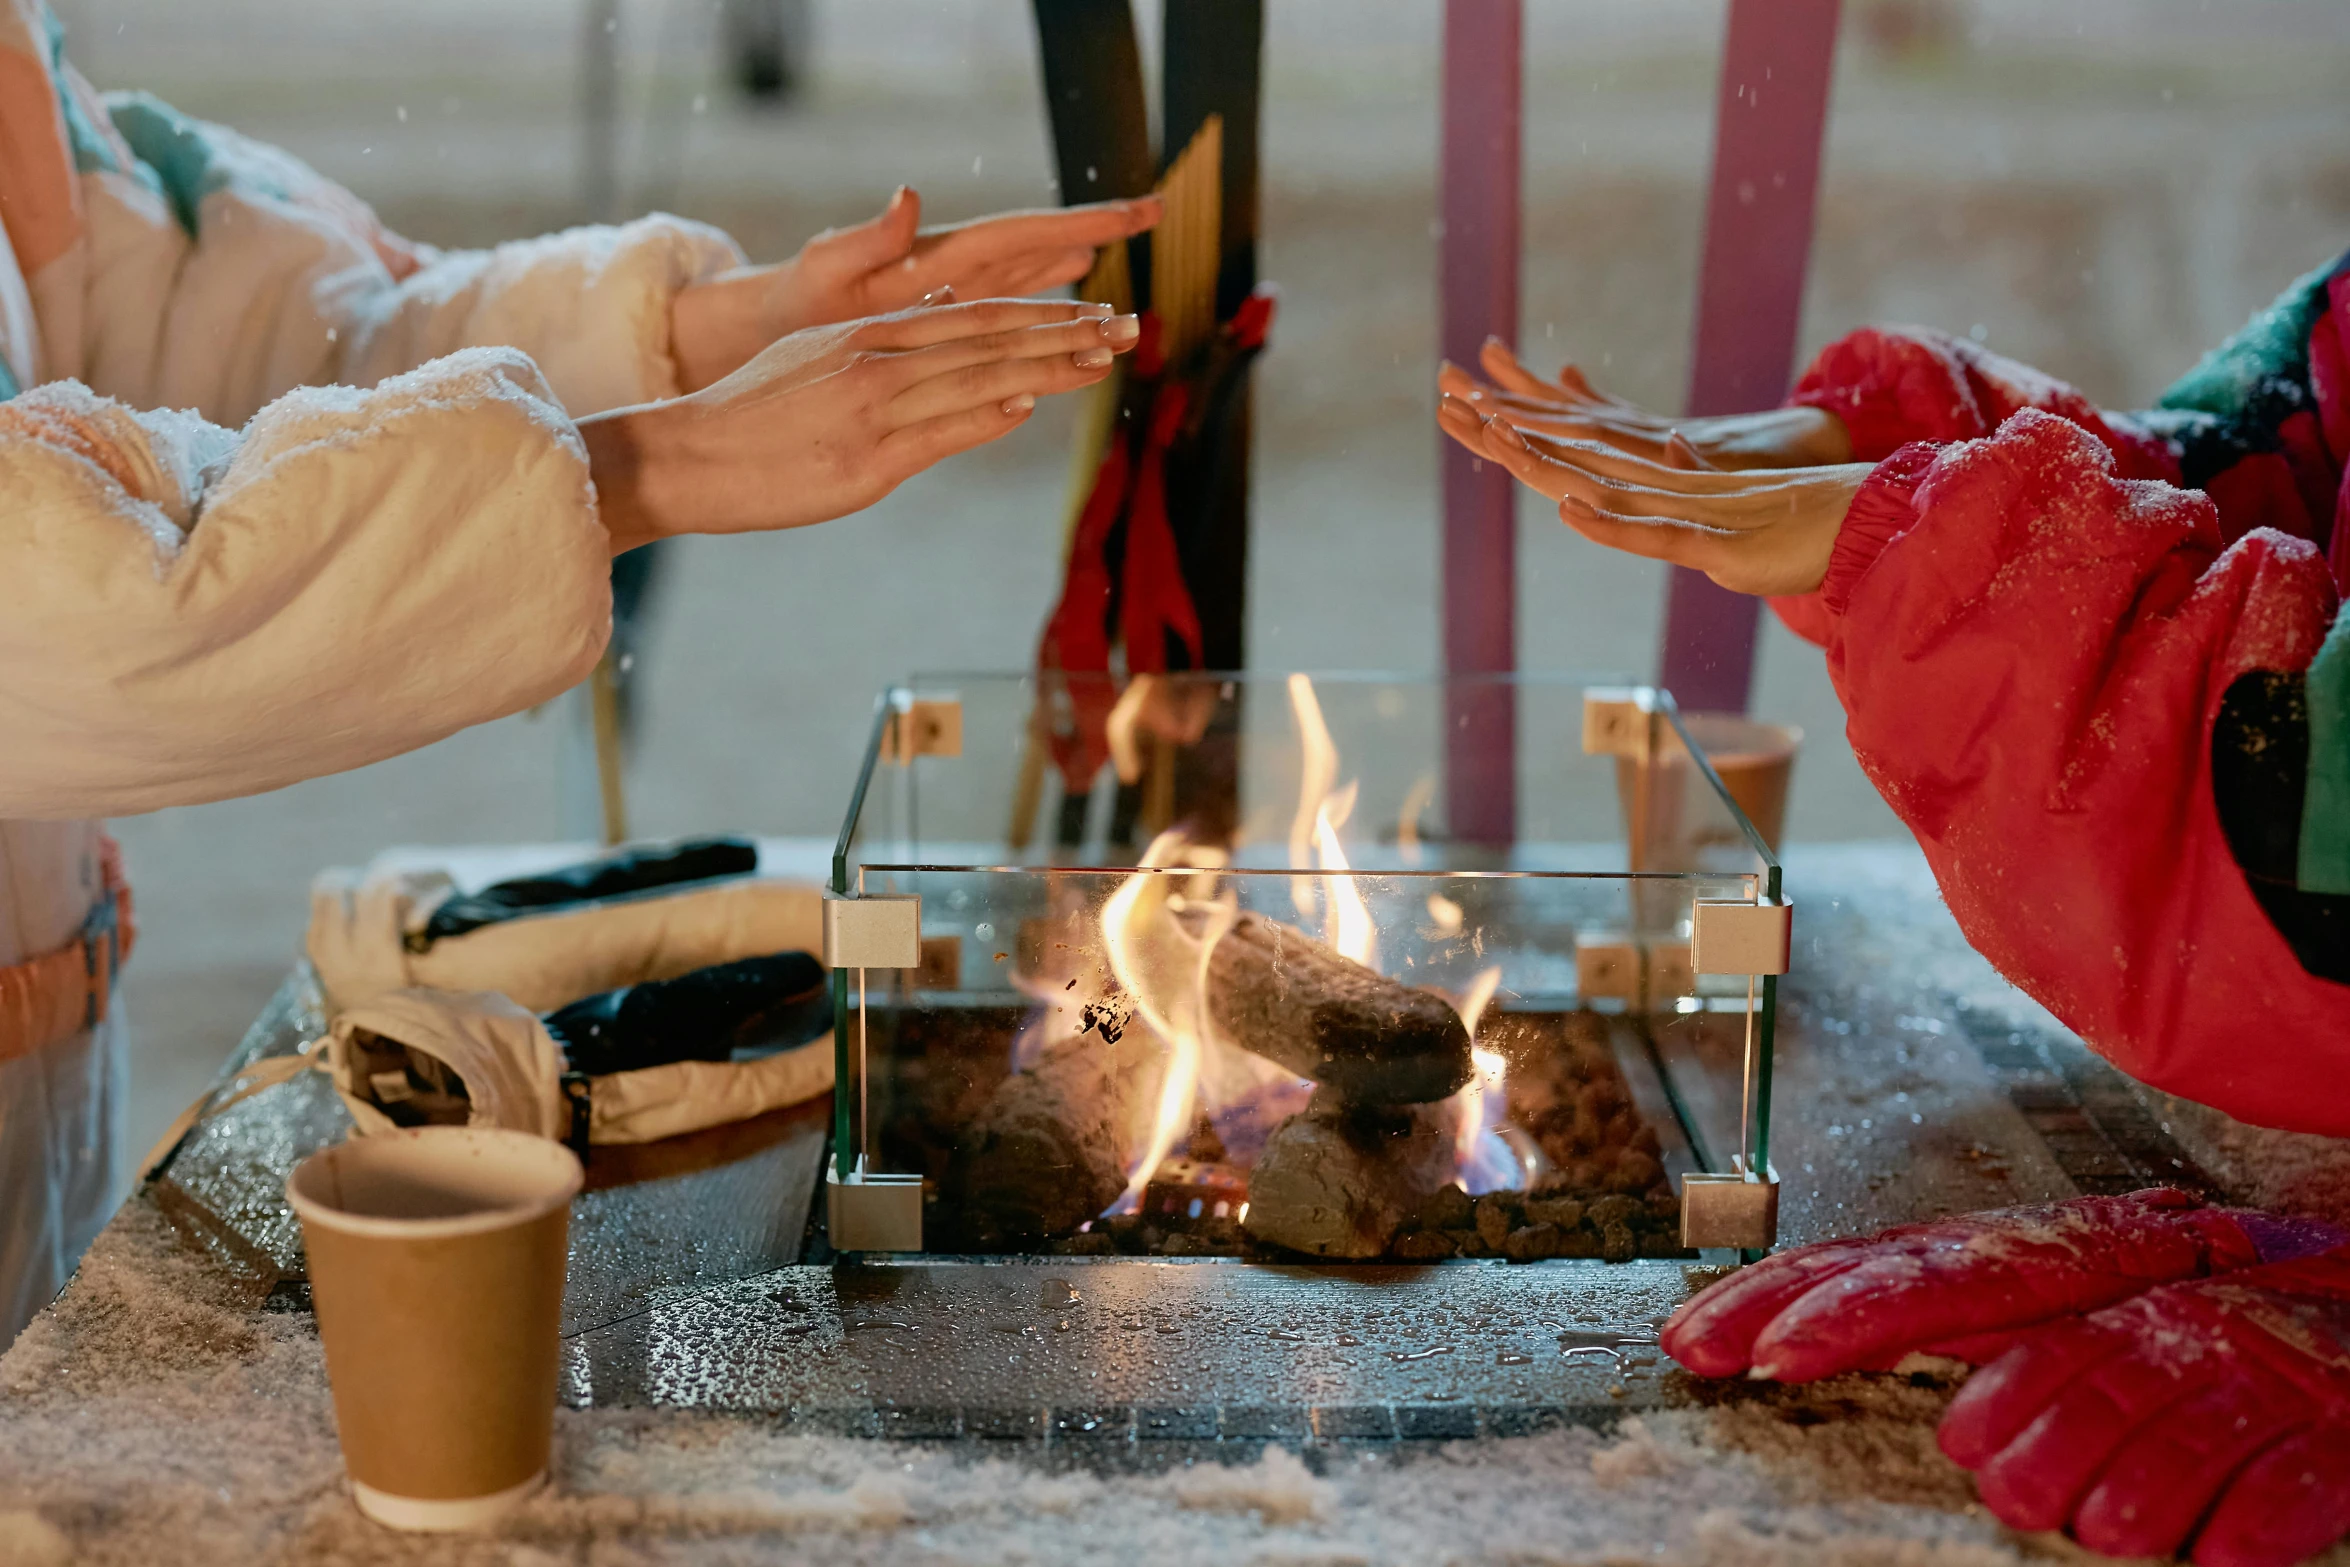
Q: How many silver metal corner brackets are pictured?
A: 8